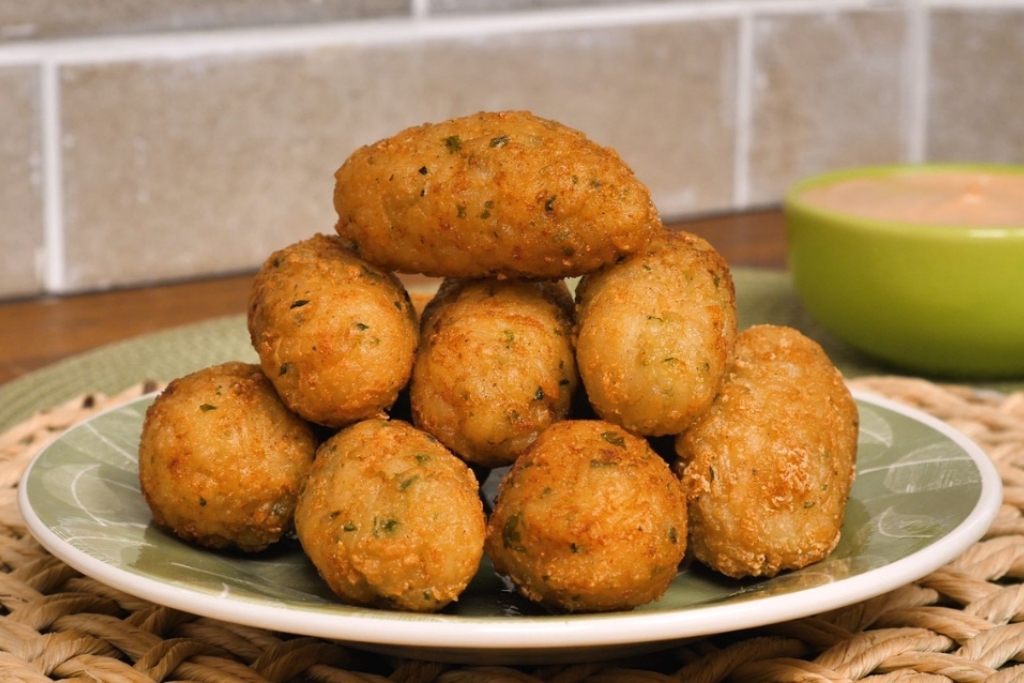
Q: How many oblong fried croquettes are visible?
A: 8